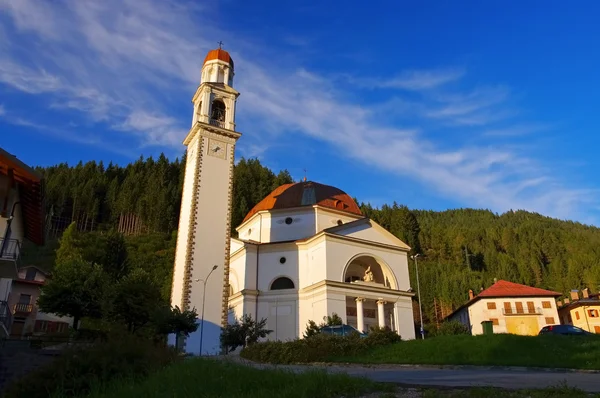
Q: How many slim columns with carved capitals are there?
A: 2